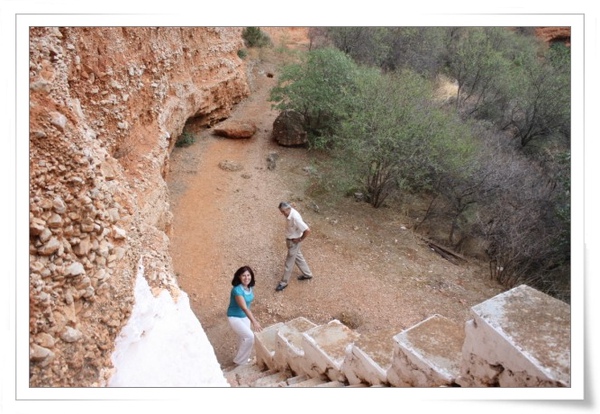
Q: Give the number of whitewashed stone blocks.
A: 6